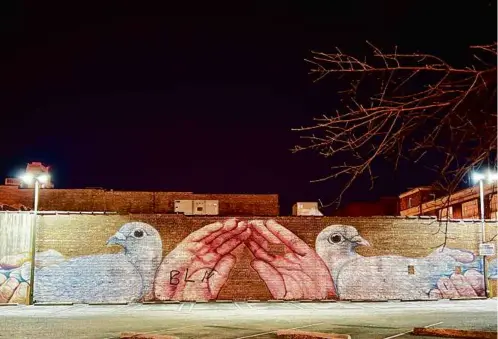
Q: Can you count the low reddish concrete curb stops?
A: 3